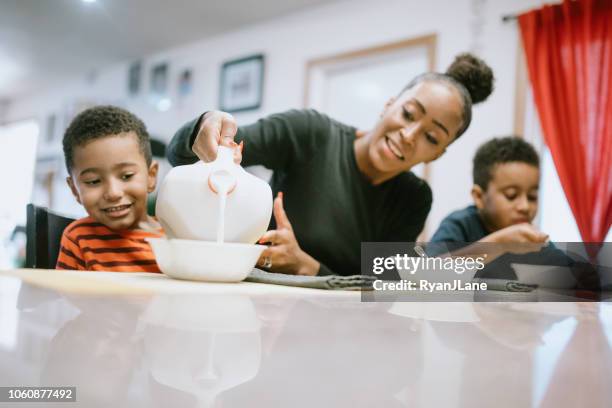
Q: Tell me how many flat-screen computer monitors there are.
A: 0